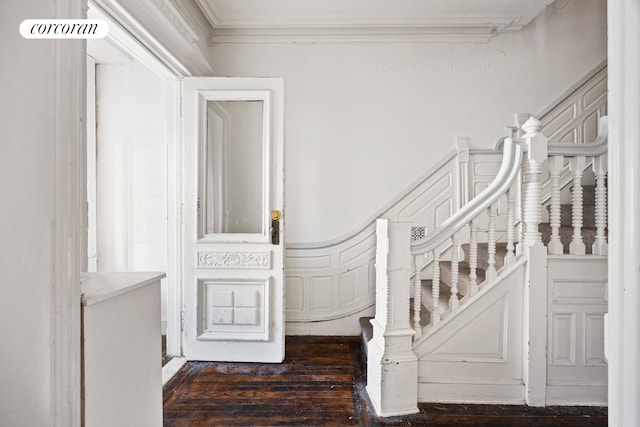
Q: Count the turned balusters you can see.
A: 9